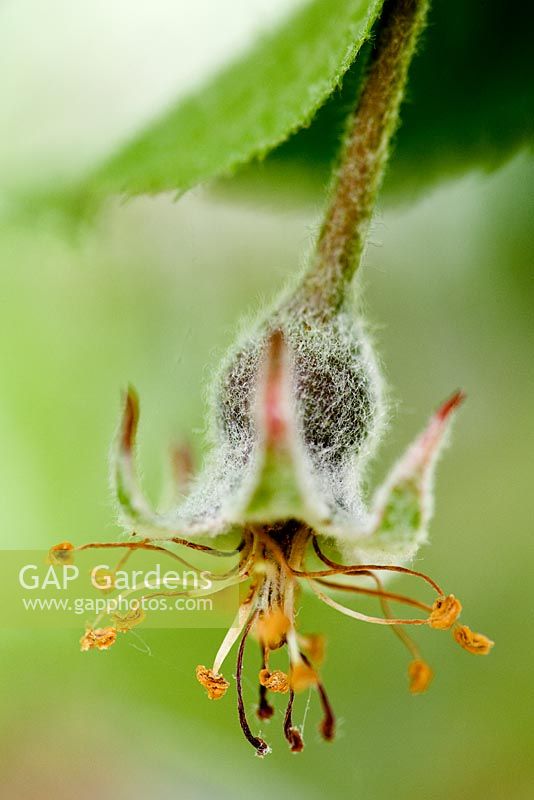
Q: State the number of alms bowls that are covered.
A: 0